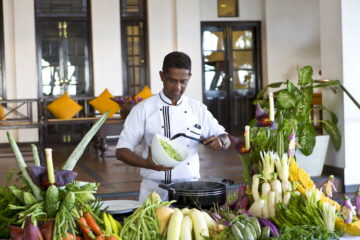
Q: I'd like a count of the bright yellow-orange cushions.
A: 4